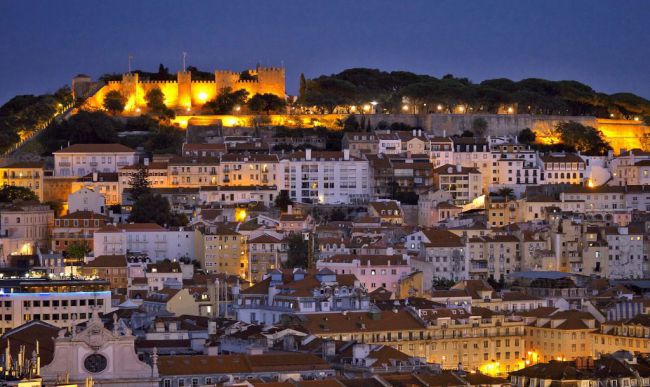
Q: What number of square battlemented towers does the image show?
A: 4